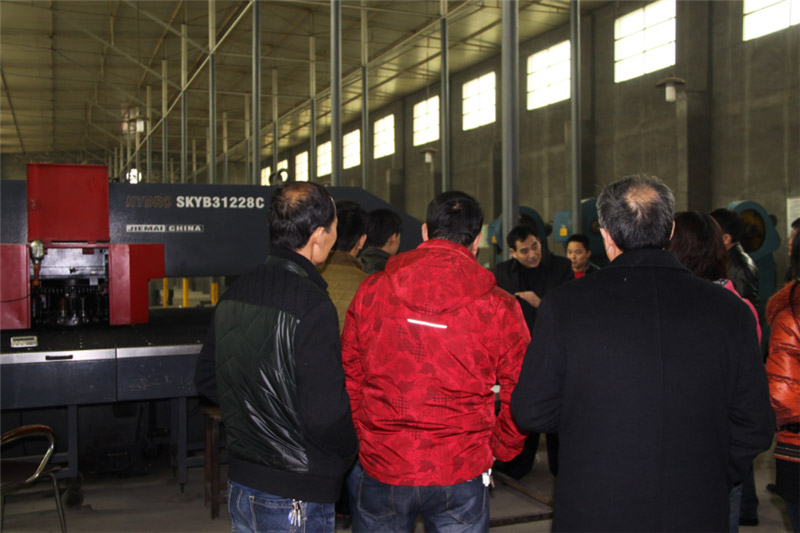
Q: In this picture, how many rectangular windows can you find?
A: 11